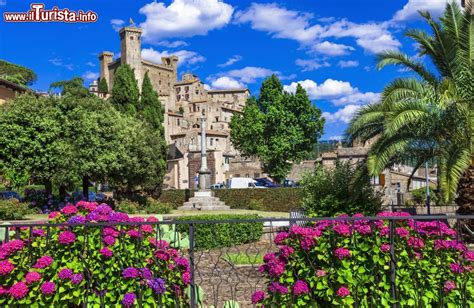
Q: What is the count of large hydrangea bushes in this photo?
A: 2